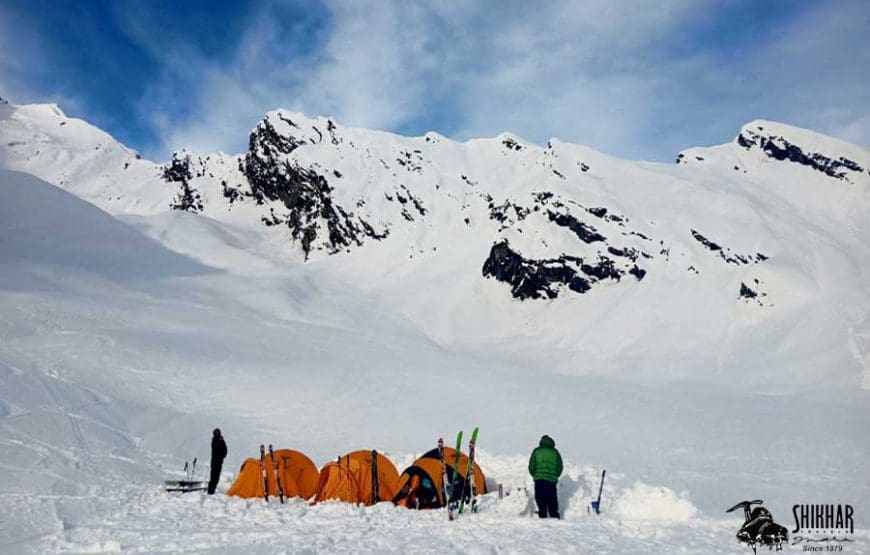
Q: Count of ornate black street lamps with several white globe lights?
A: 0